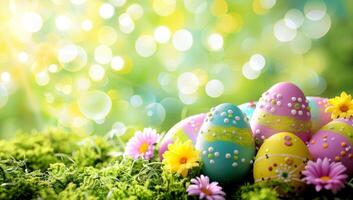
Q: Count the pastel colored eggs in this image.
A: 7